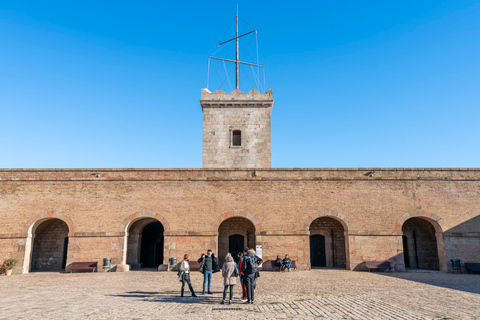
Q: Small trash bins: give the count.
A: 3